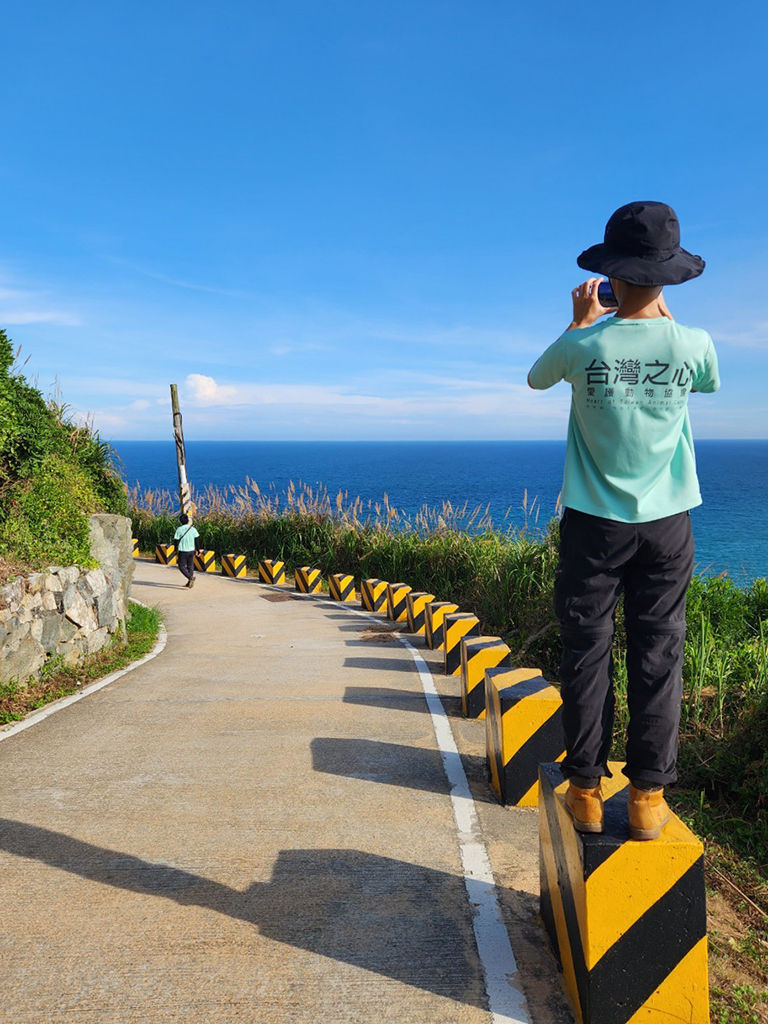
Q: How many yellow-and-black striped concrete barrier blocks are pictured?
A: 15